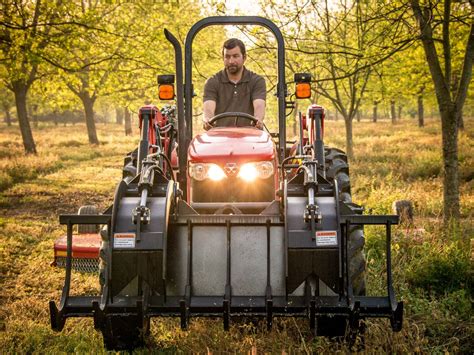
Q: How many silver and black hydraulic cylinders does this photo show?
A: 2